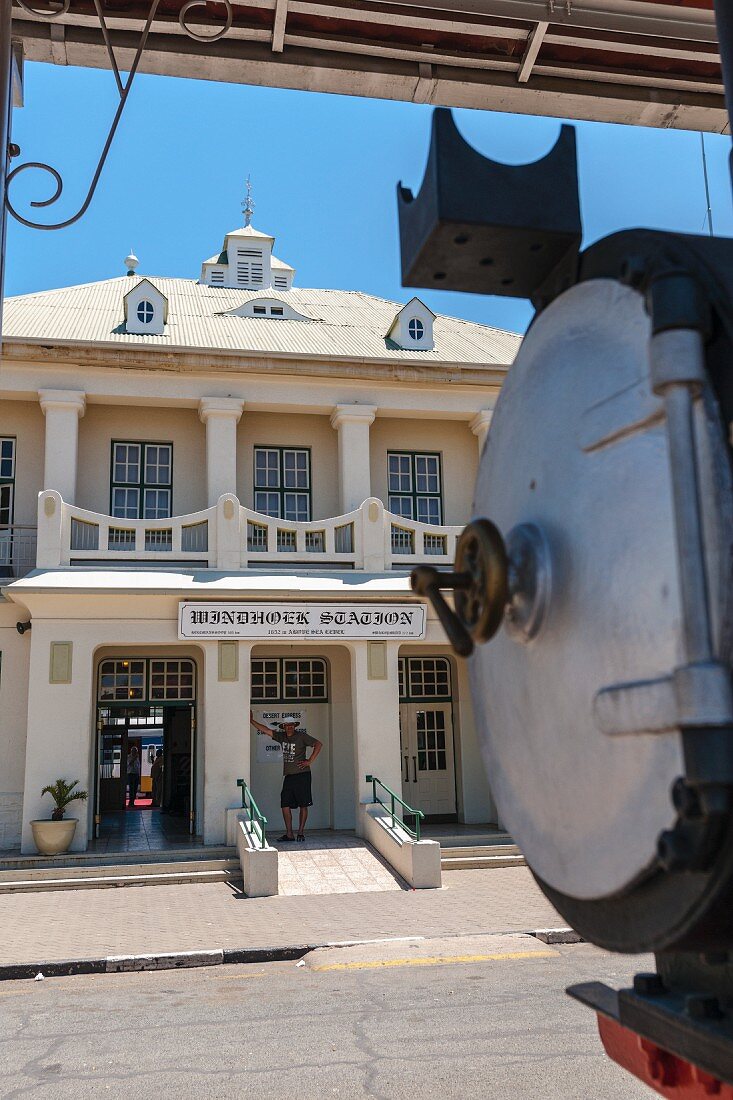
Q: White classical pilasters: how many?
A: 4